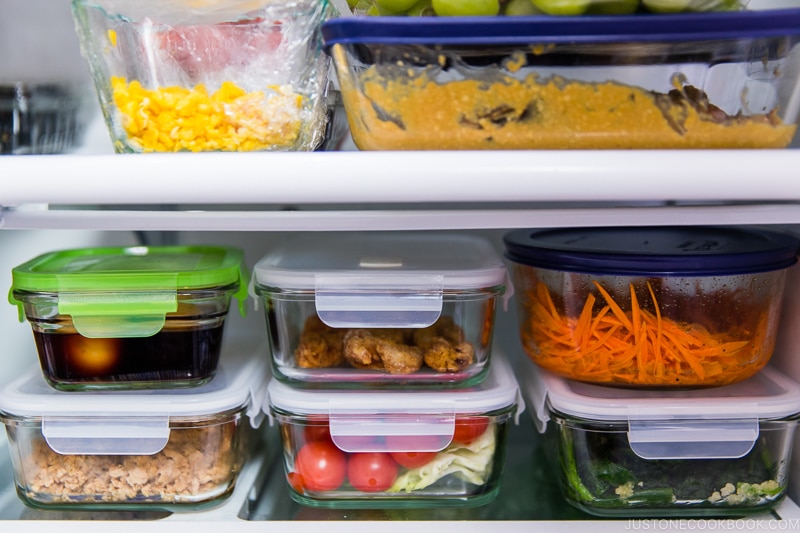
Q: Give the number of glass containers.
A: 8